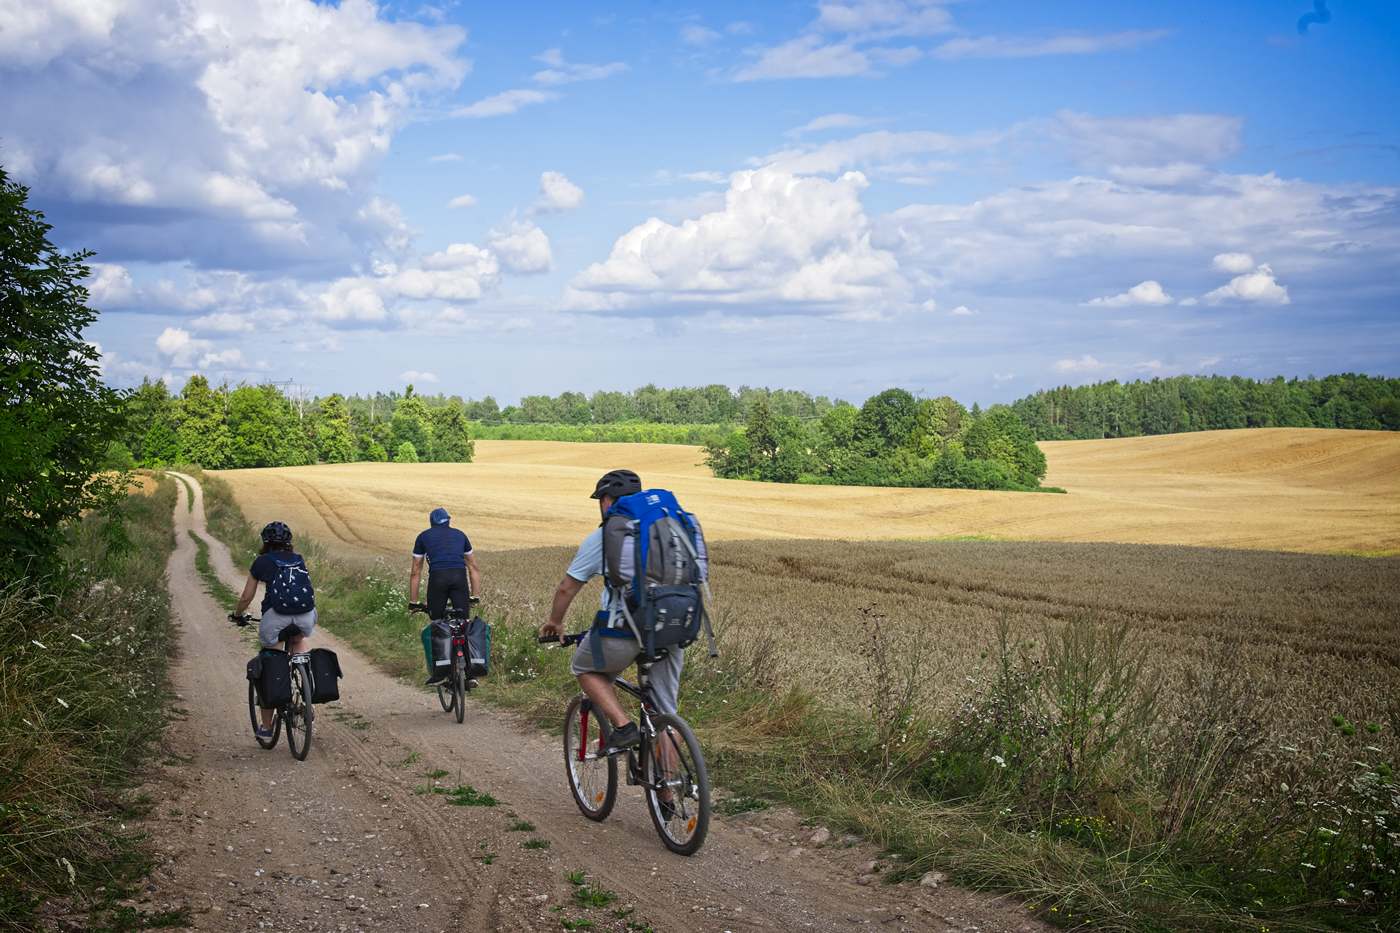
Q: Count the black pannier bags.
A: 2